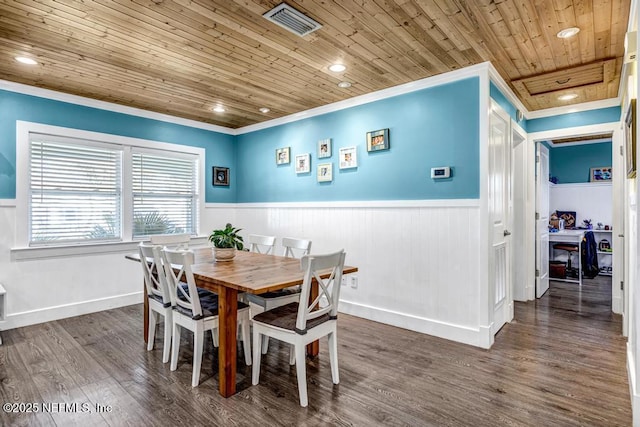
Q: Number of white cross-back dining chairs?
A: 6